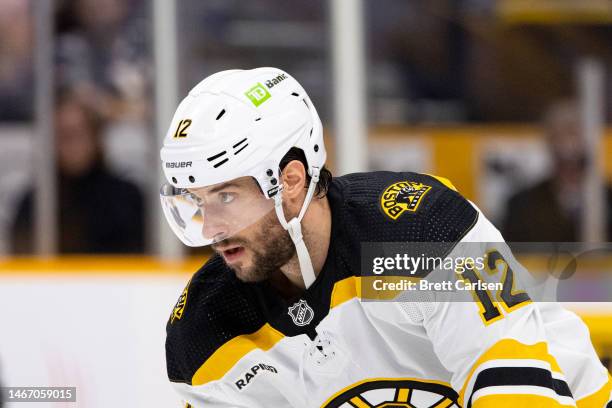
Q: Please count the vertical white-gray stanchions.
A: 4